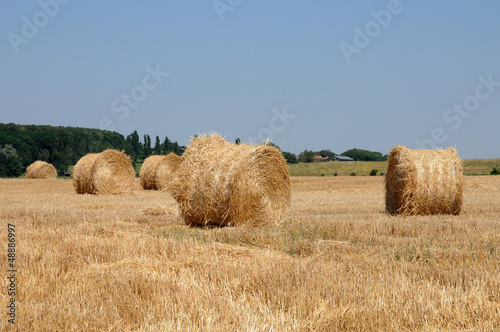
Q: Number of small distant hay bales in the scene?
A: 3